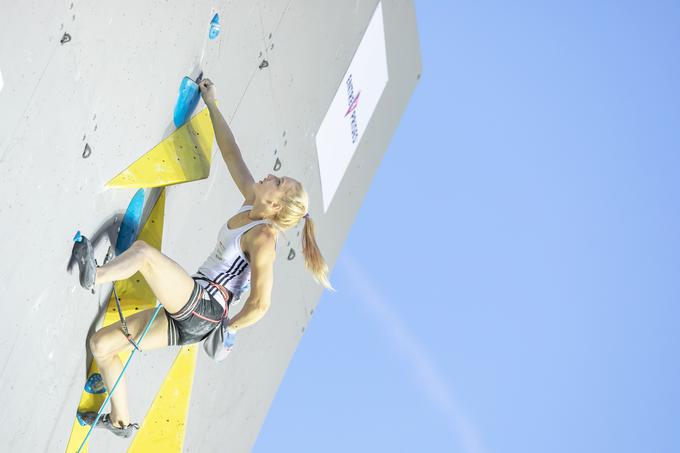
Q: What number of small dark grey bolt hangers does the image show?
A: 5